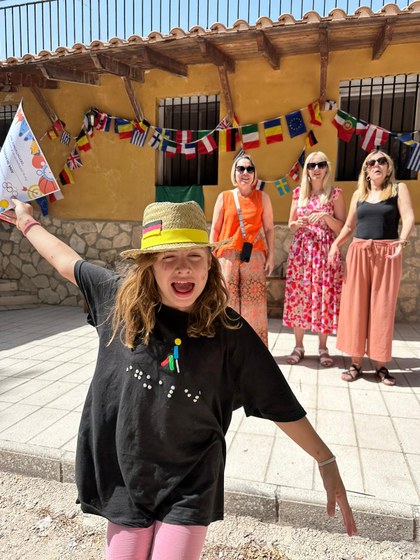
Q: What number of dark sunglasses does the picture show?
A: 3